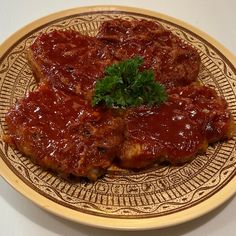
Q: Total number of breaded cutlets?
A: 4